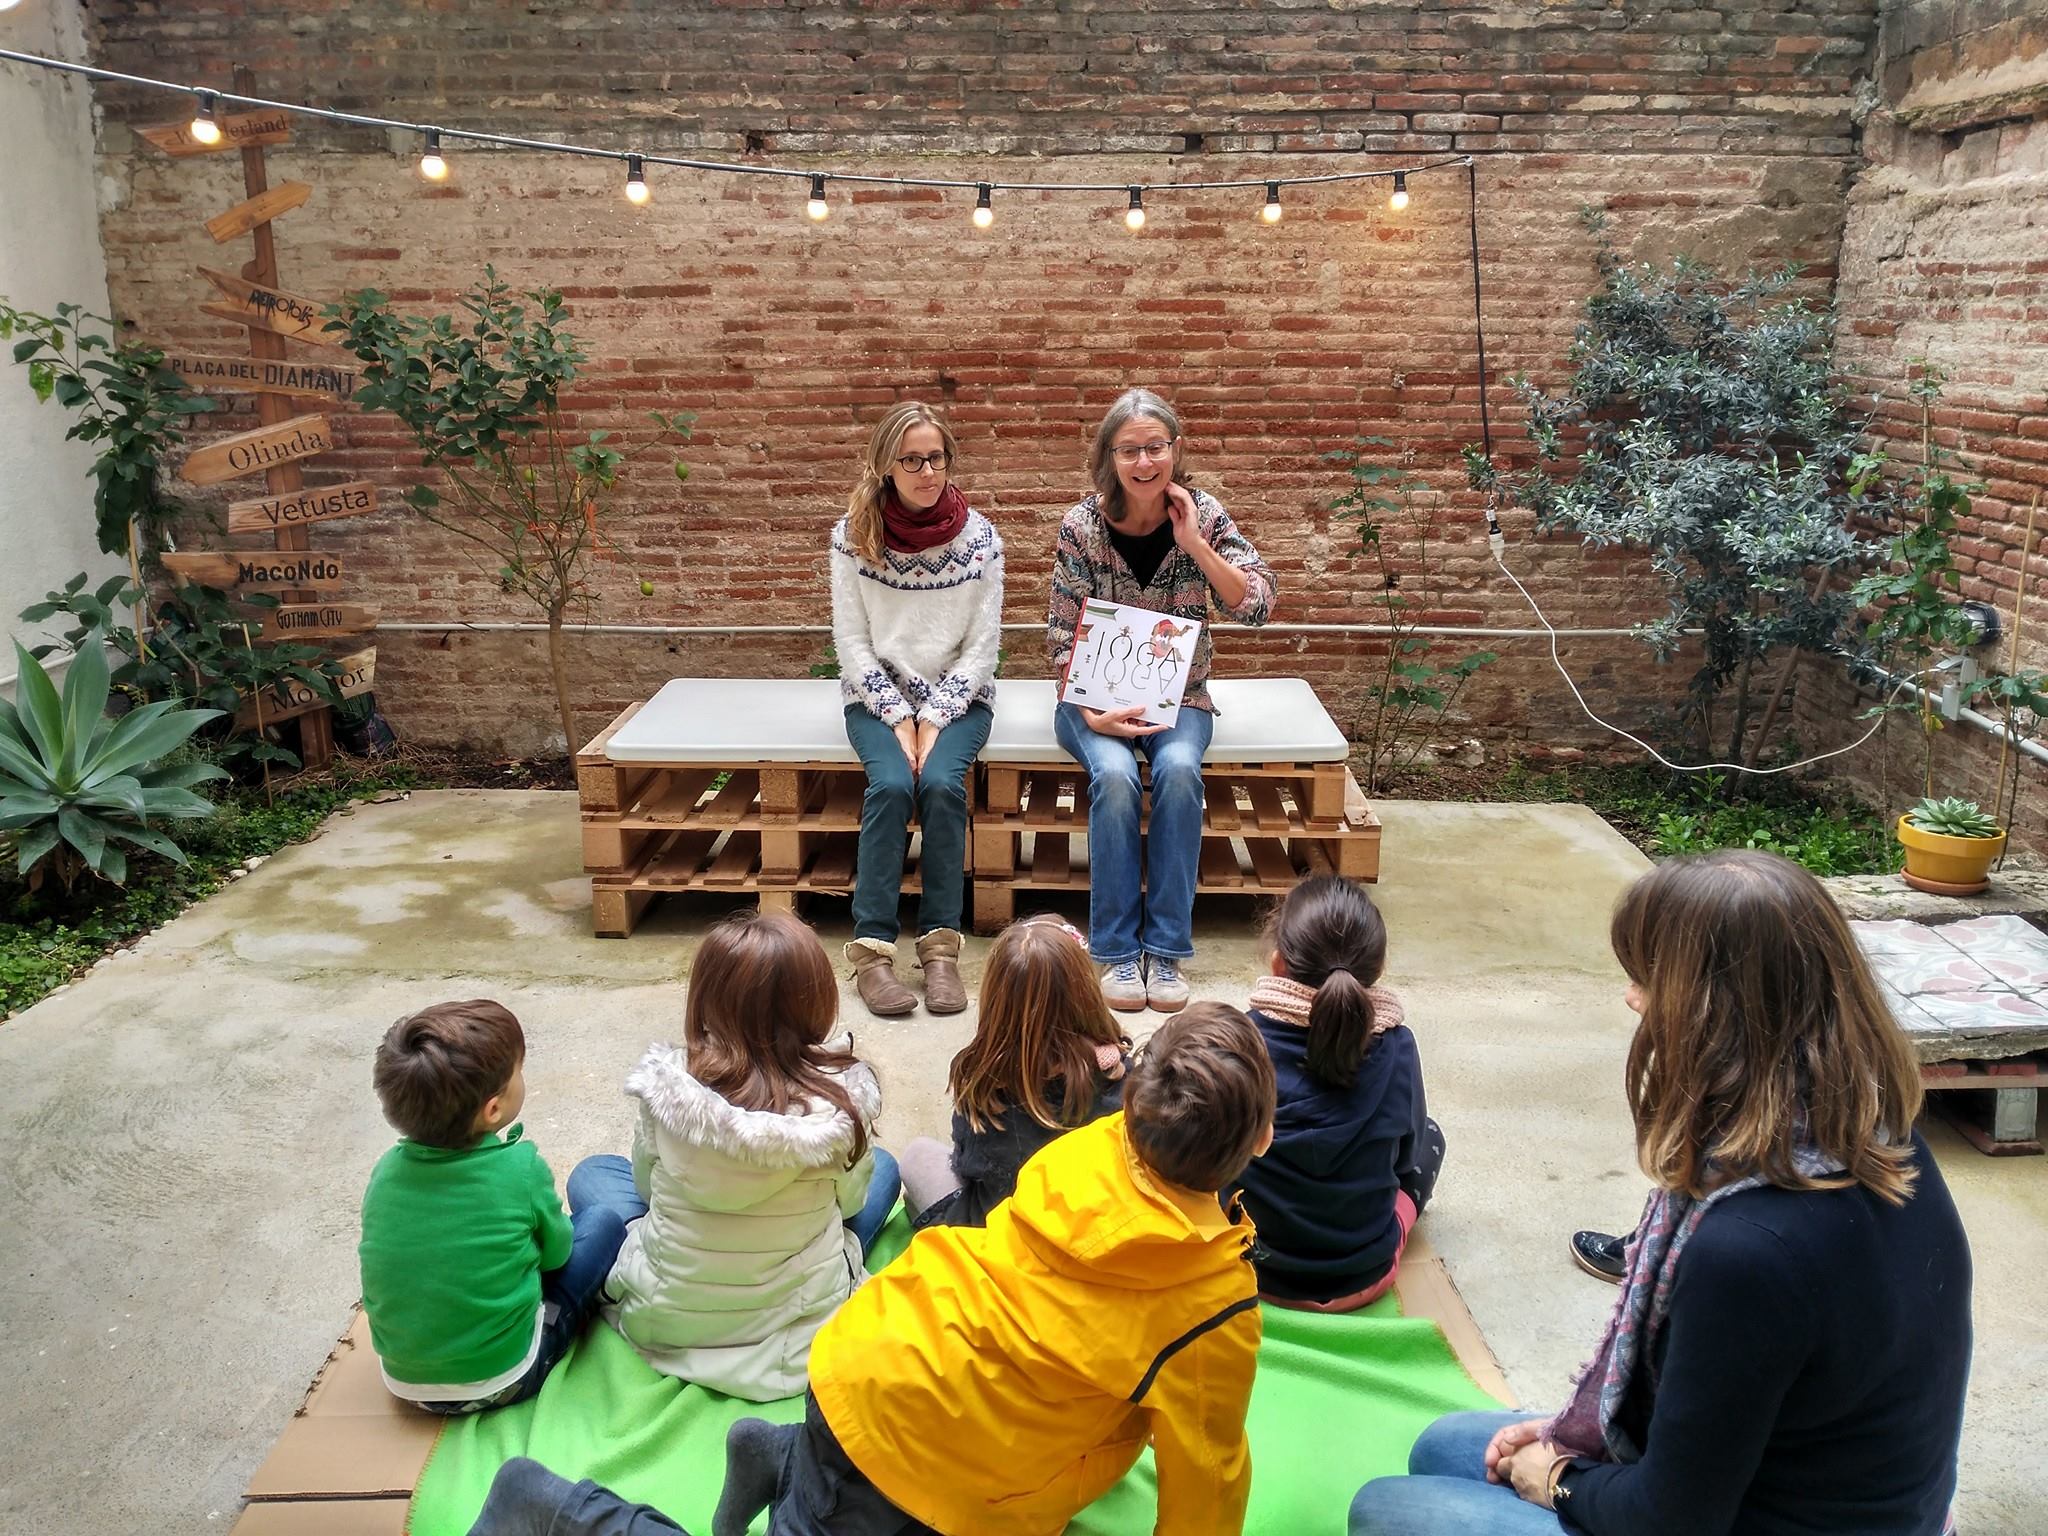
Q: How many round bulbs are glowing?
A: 8